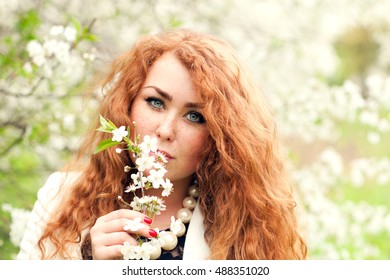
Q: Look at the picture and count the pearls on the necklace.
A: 6